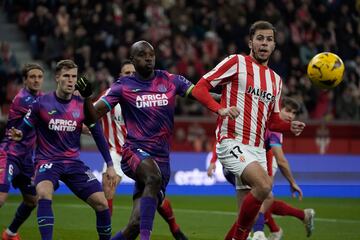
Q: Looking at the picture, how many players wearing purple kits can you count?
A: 4